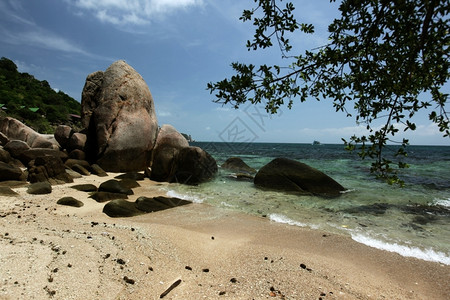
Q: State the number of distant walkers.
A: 0